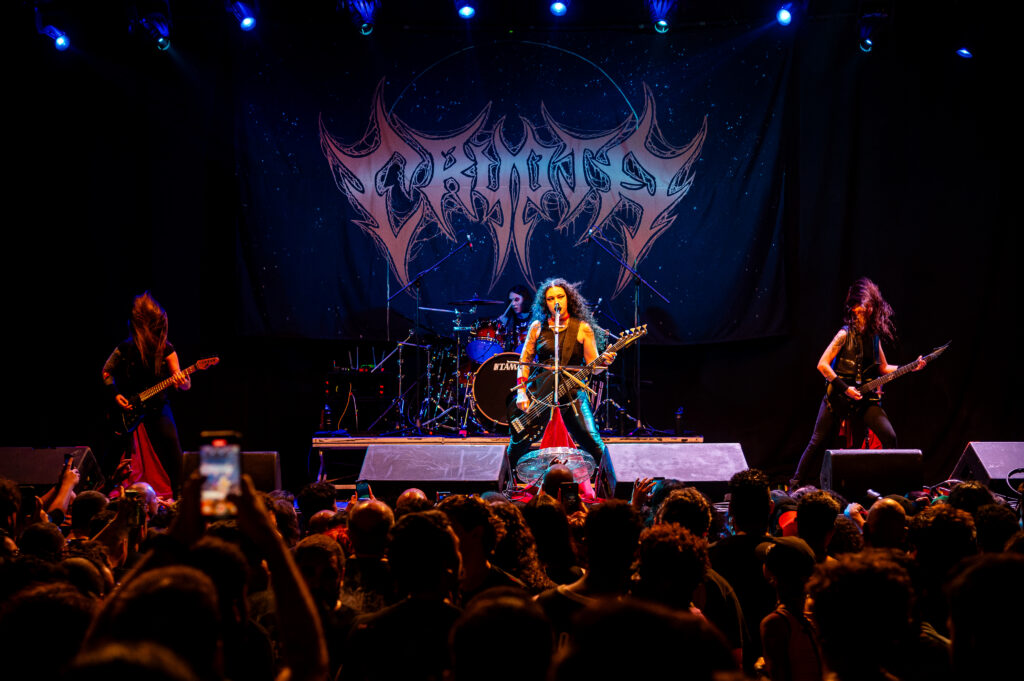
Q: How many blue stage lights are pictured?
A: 10